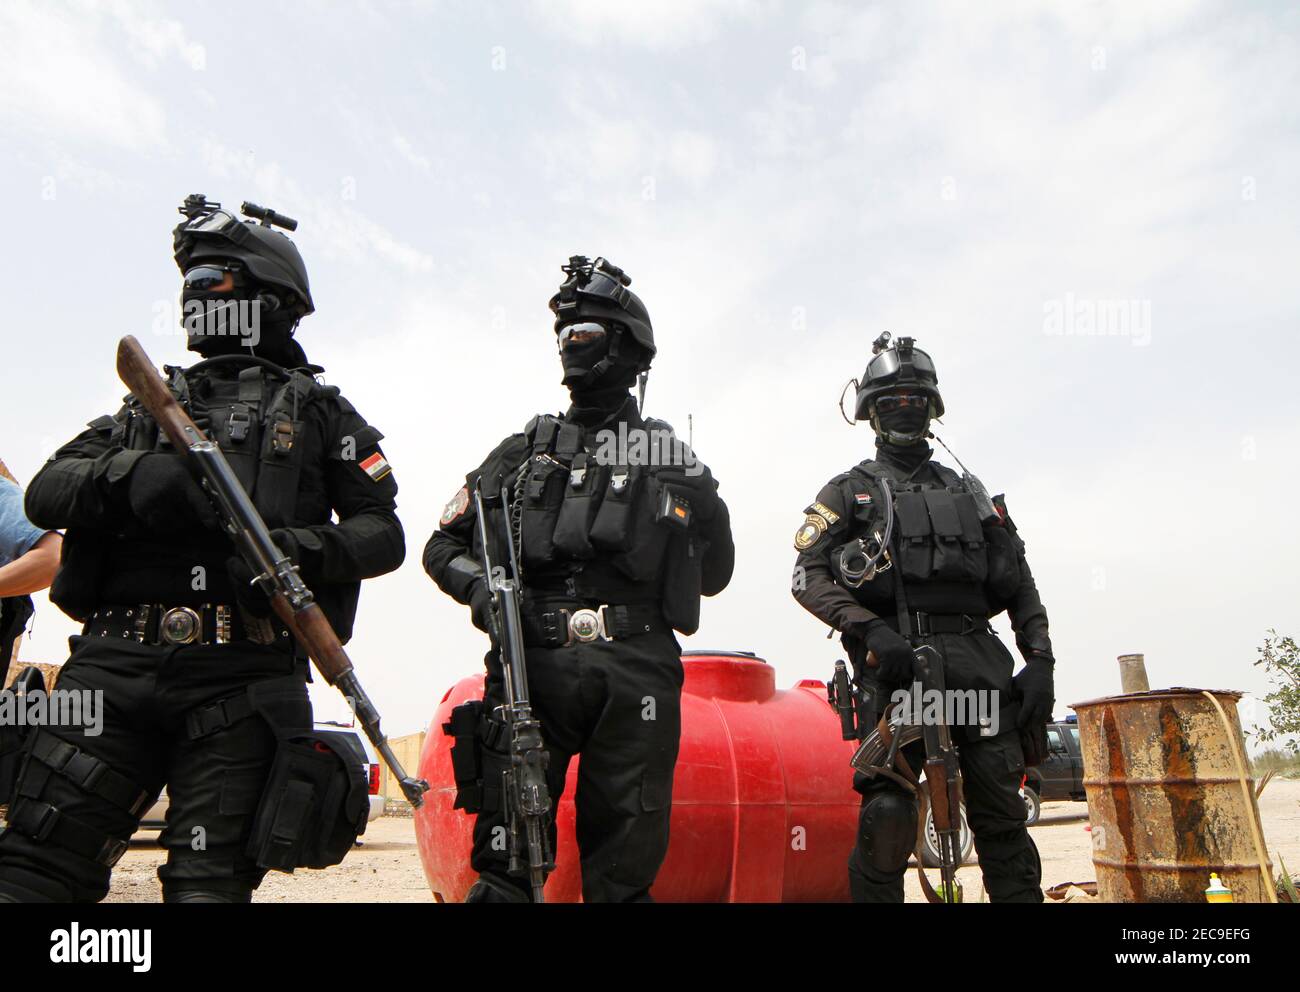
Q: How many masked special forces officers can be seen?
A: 3